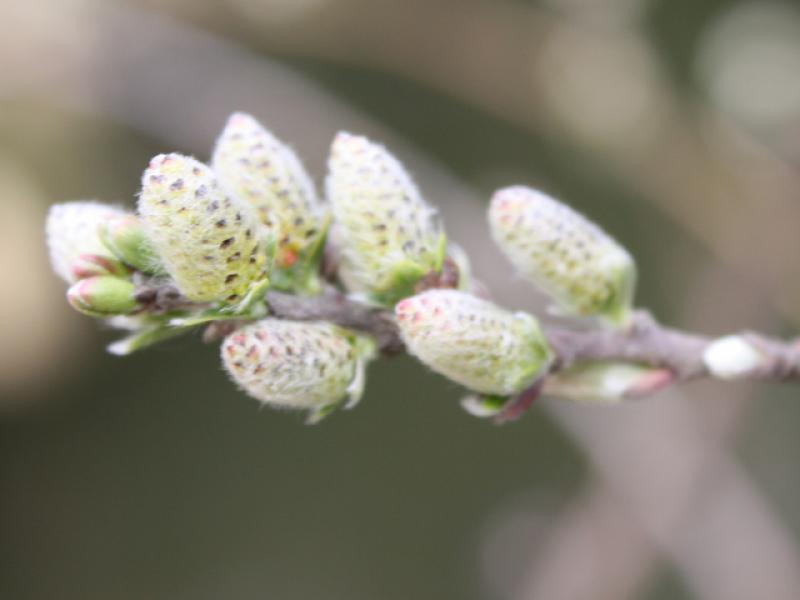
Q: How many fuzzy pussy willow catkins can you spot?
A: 7